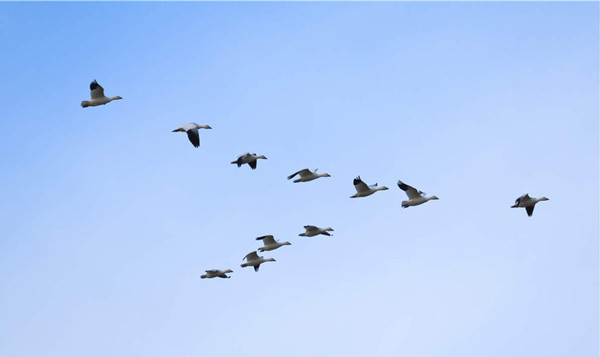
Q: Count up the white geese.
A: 11